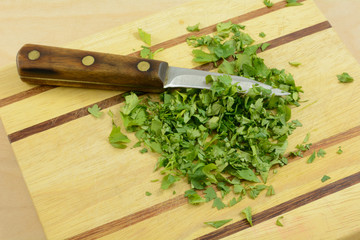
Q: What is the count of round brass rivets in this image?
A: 3